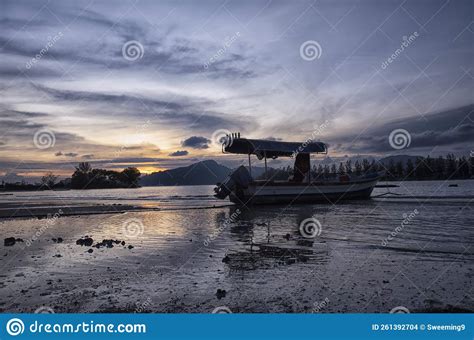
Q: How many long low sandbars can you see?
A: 1